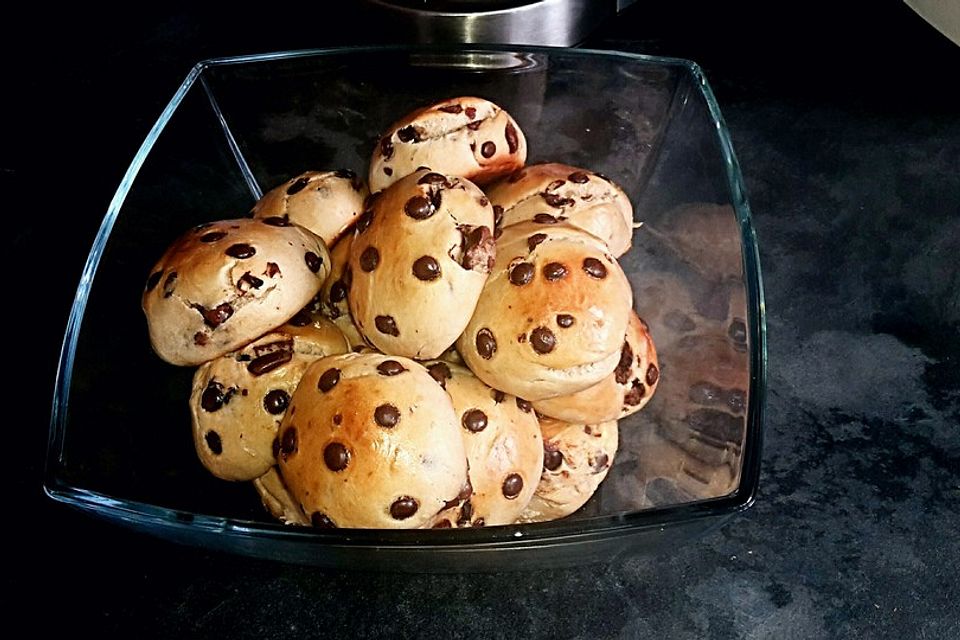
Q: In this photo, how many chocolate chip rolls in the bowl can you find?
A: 13